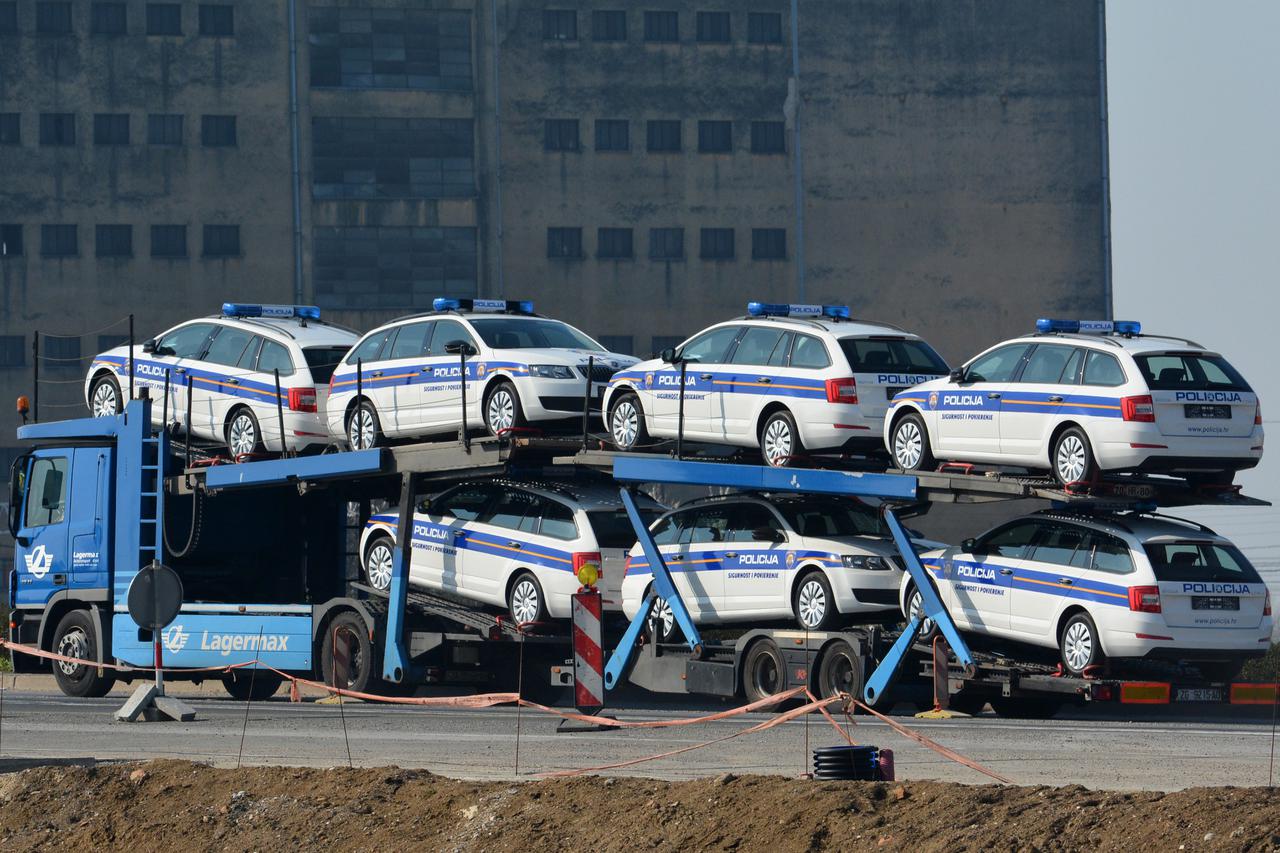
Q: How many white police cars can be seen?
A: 7